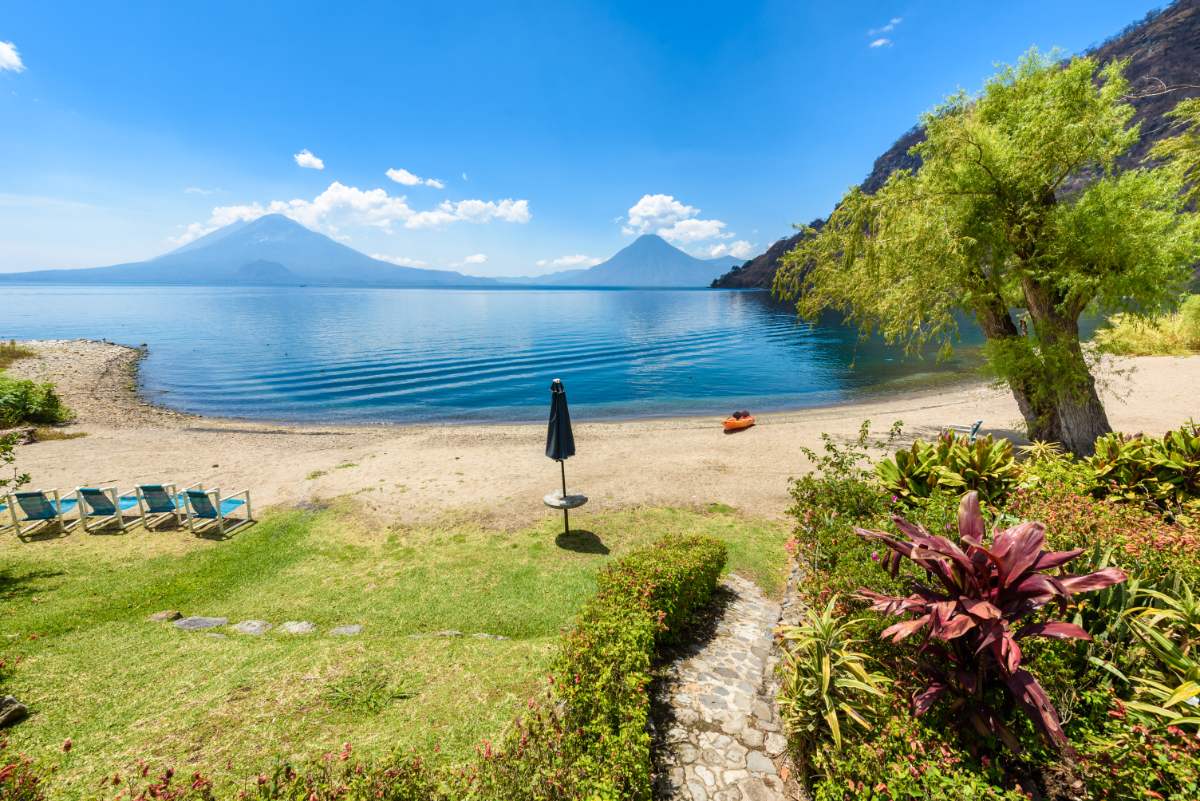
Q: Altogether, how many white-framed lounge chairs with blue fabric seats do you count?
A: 4